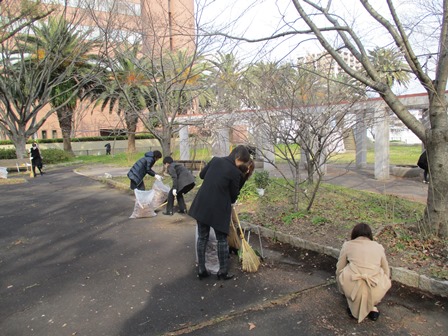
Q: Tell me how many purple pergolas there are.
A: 0